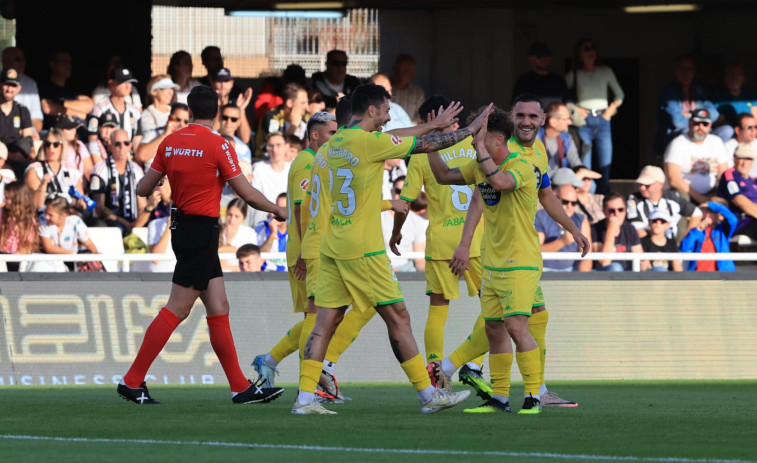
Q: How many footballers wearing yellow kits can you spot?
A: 6